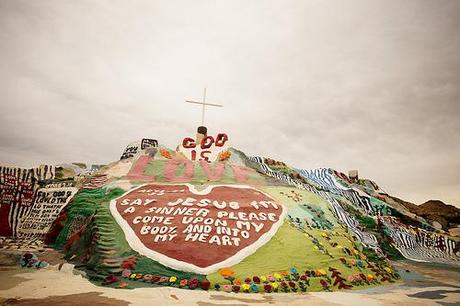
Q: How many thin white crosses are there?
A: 1